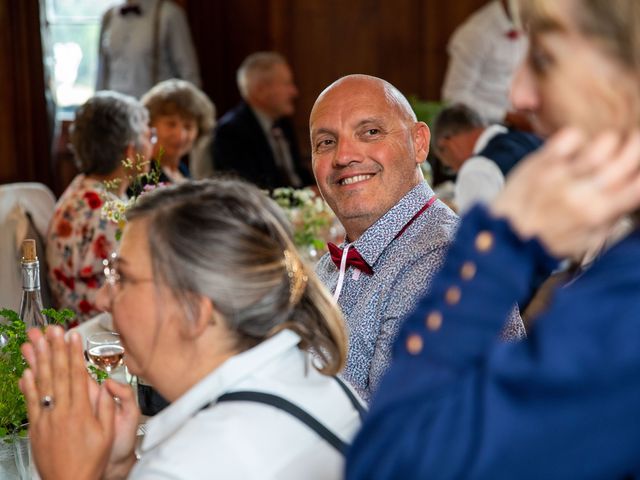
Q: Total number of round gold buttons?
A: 5